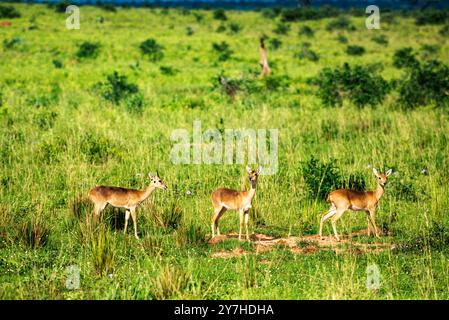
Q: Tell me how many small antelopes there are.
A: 3